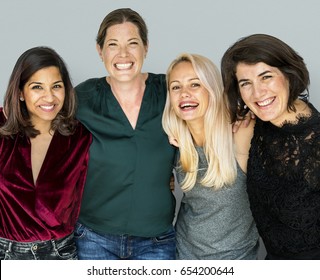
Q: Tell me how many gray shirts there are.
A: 1